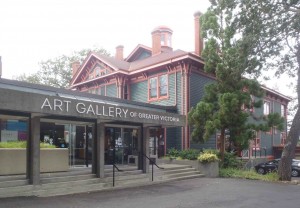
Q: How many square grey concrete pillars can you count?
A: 3